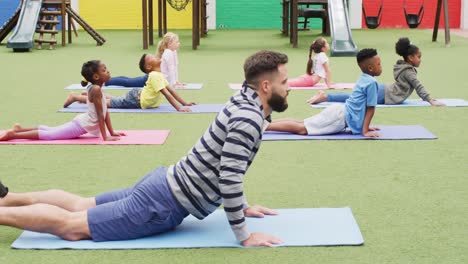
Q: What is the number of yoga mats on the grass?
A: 7